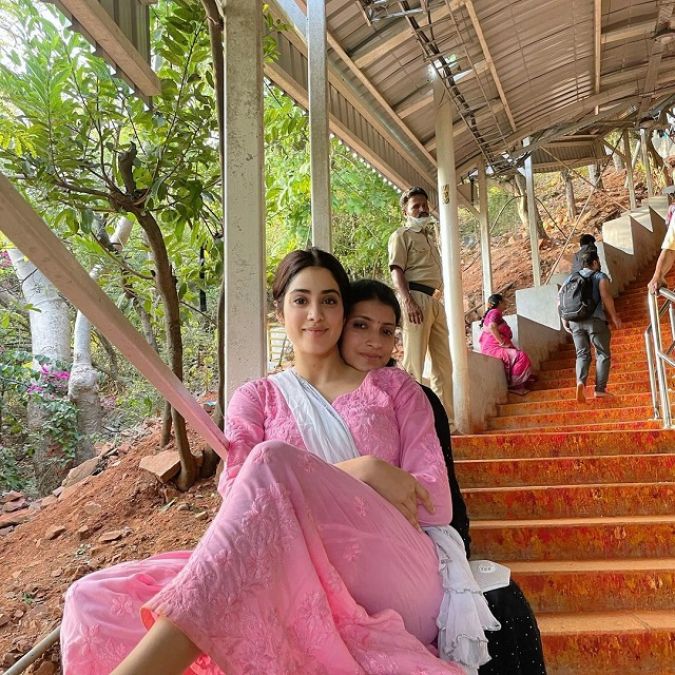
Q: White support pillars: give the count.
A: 7